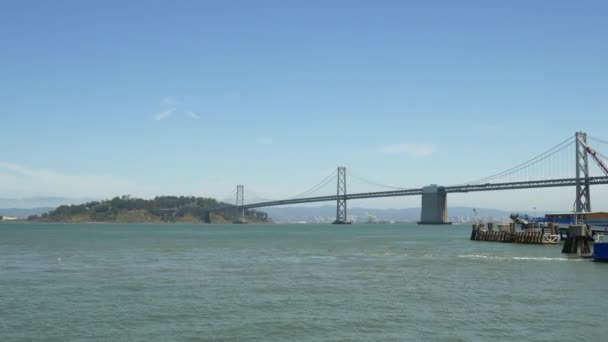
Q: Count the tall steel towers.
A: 3